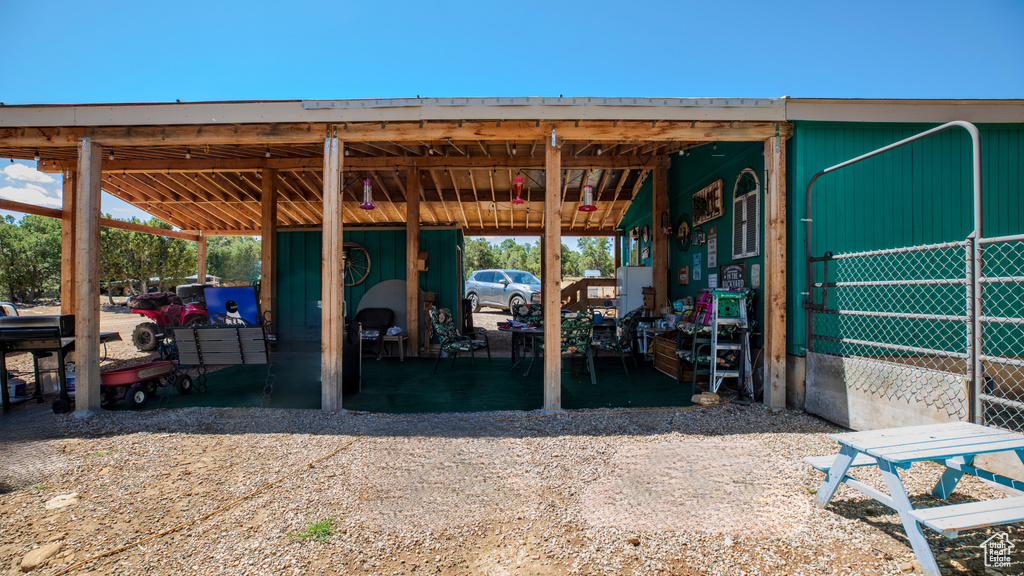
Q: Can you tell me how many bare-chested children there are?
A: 0